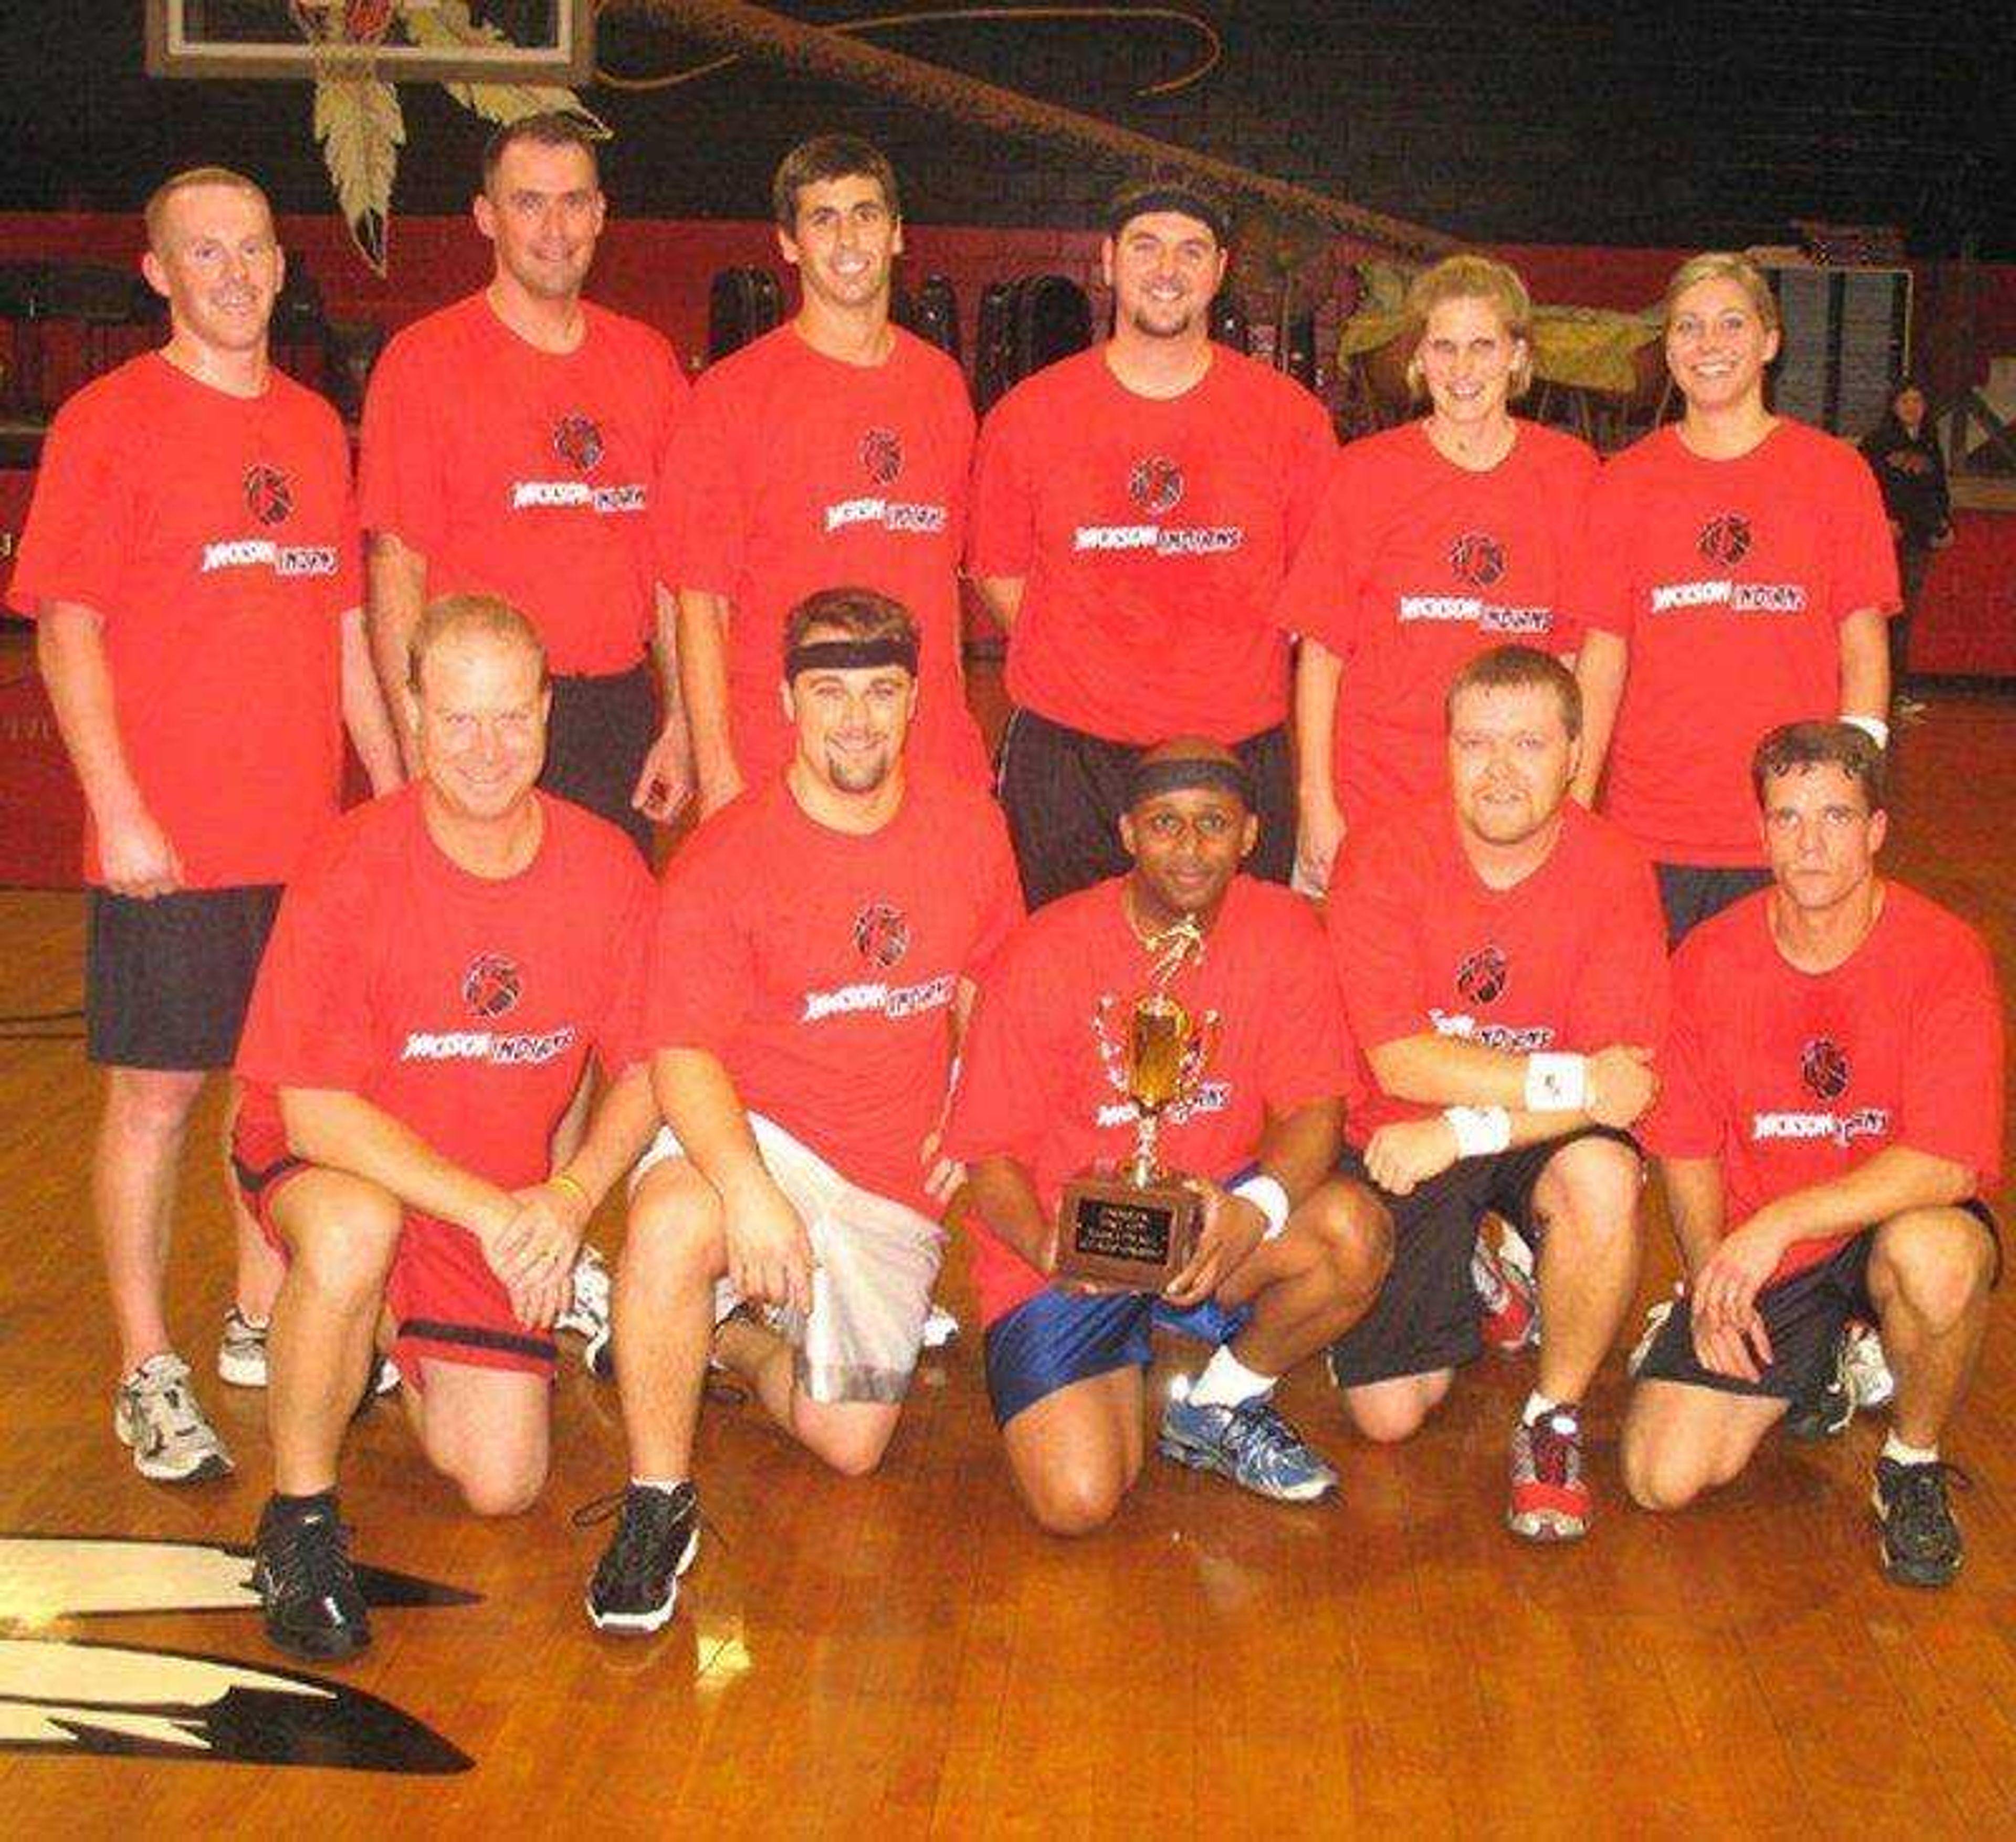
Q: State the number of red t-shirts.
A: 11